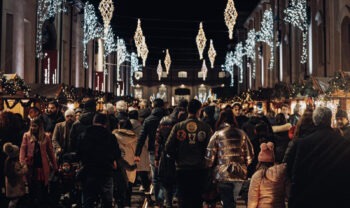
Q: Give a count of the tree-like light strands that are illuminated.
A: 10